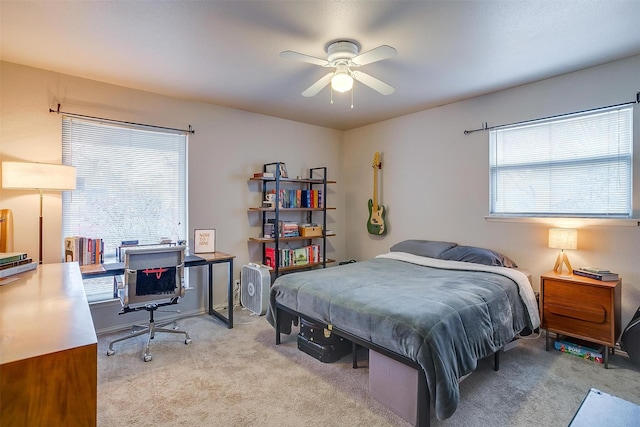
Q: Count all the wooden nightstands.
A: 1